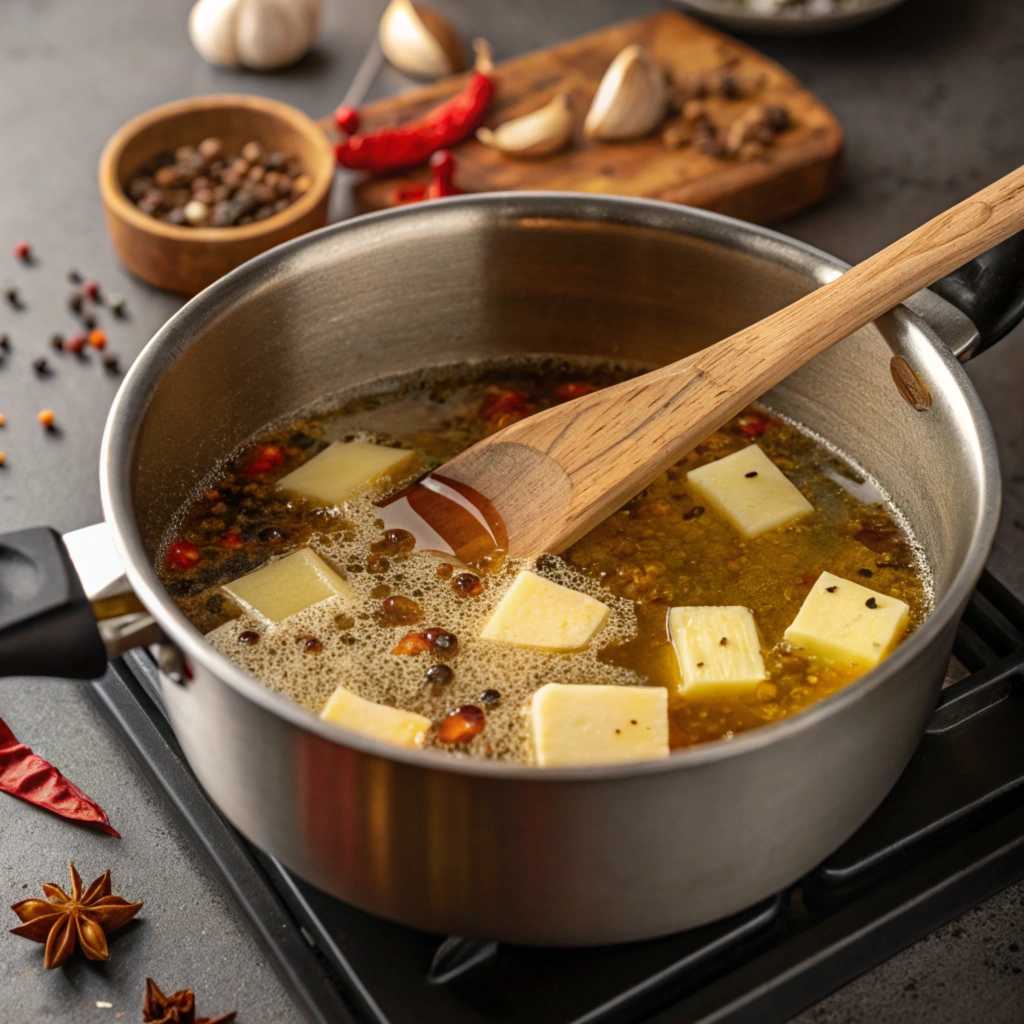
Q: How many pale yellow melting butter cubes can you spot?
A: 8